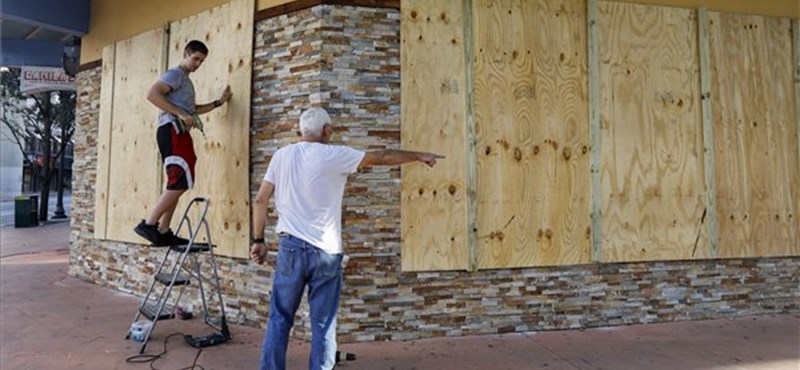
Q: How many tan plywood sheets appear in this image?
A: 7